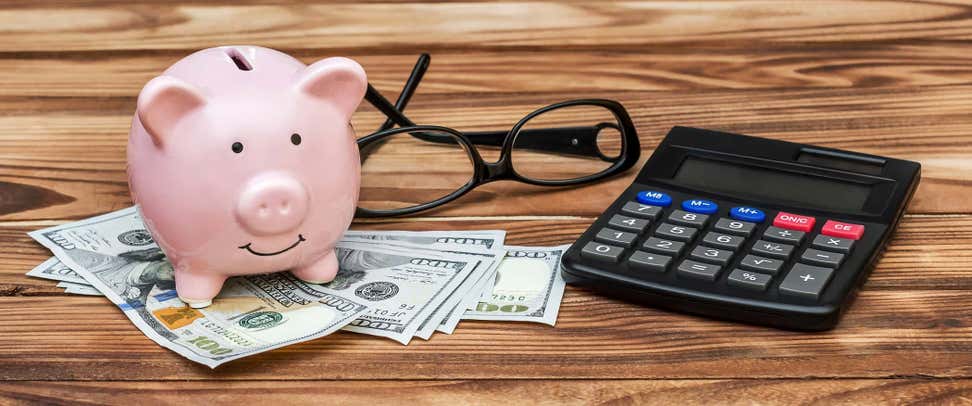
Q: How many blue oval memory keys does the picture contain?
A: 3